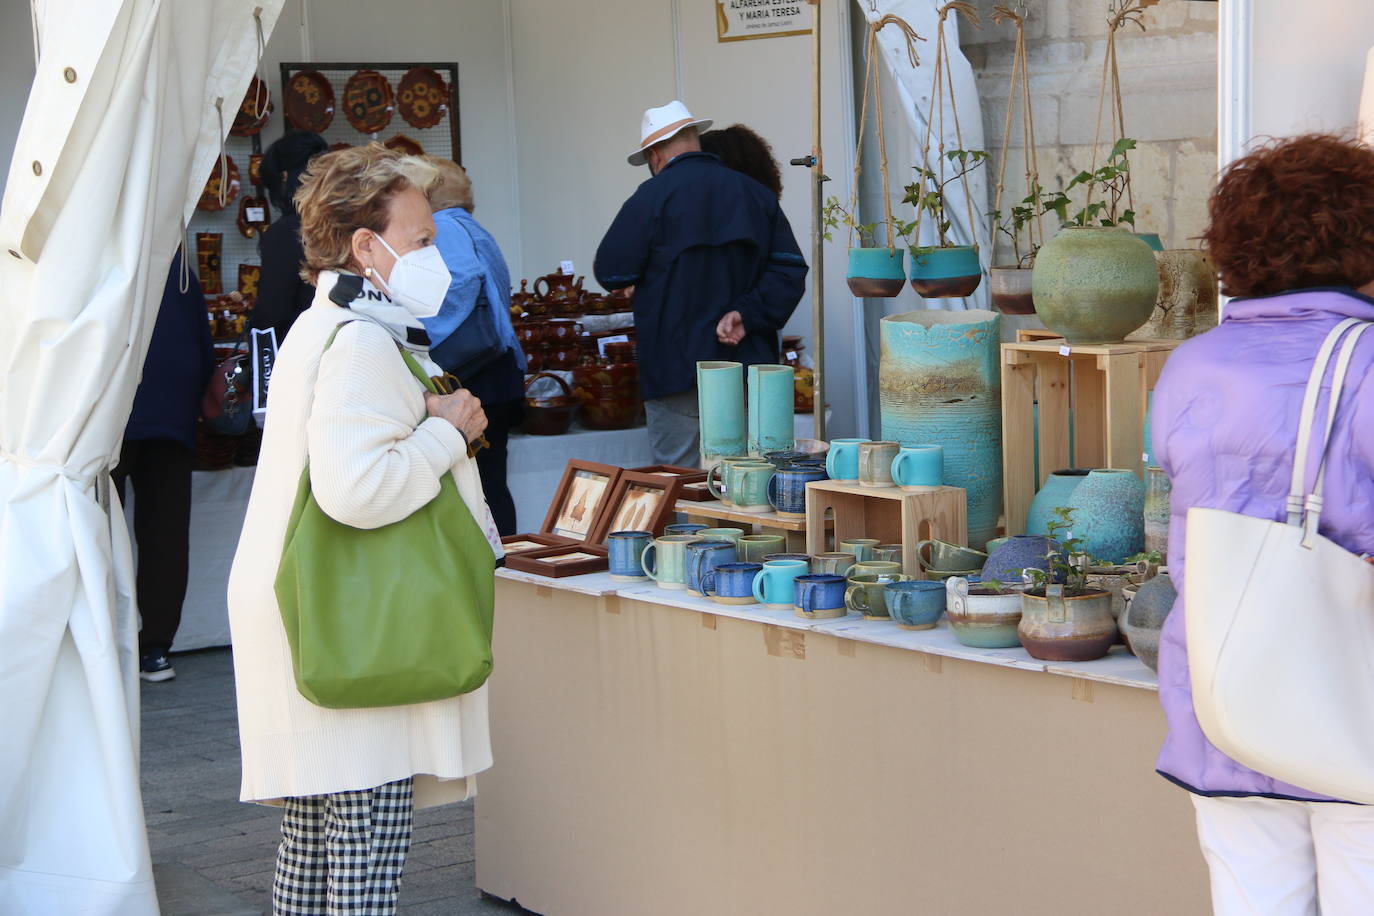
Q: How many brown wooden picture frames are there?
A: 6